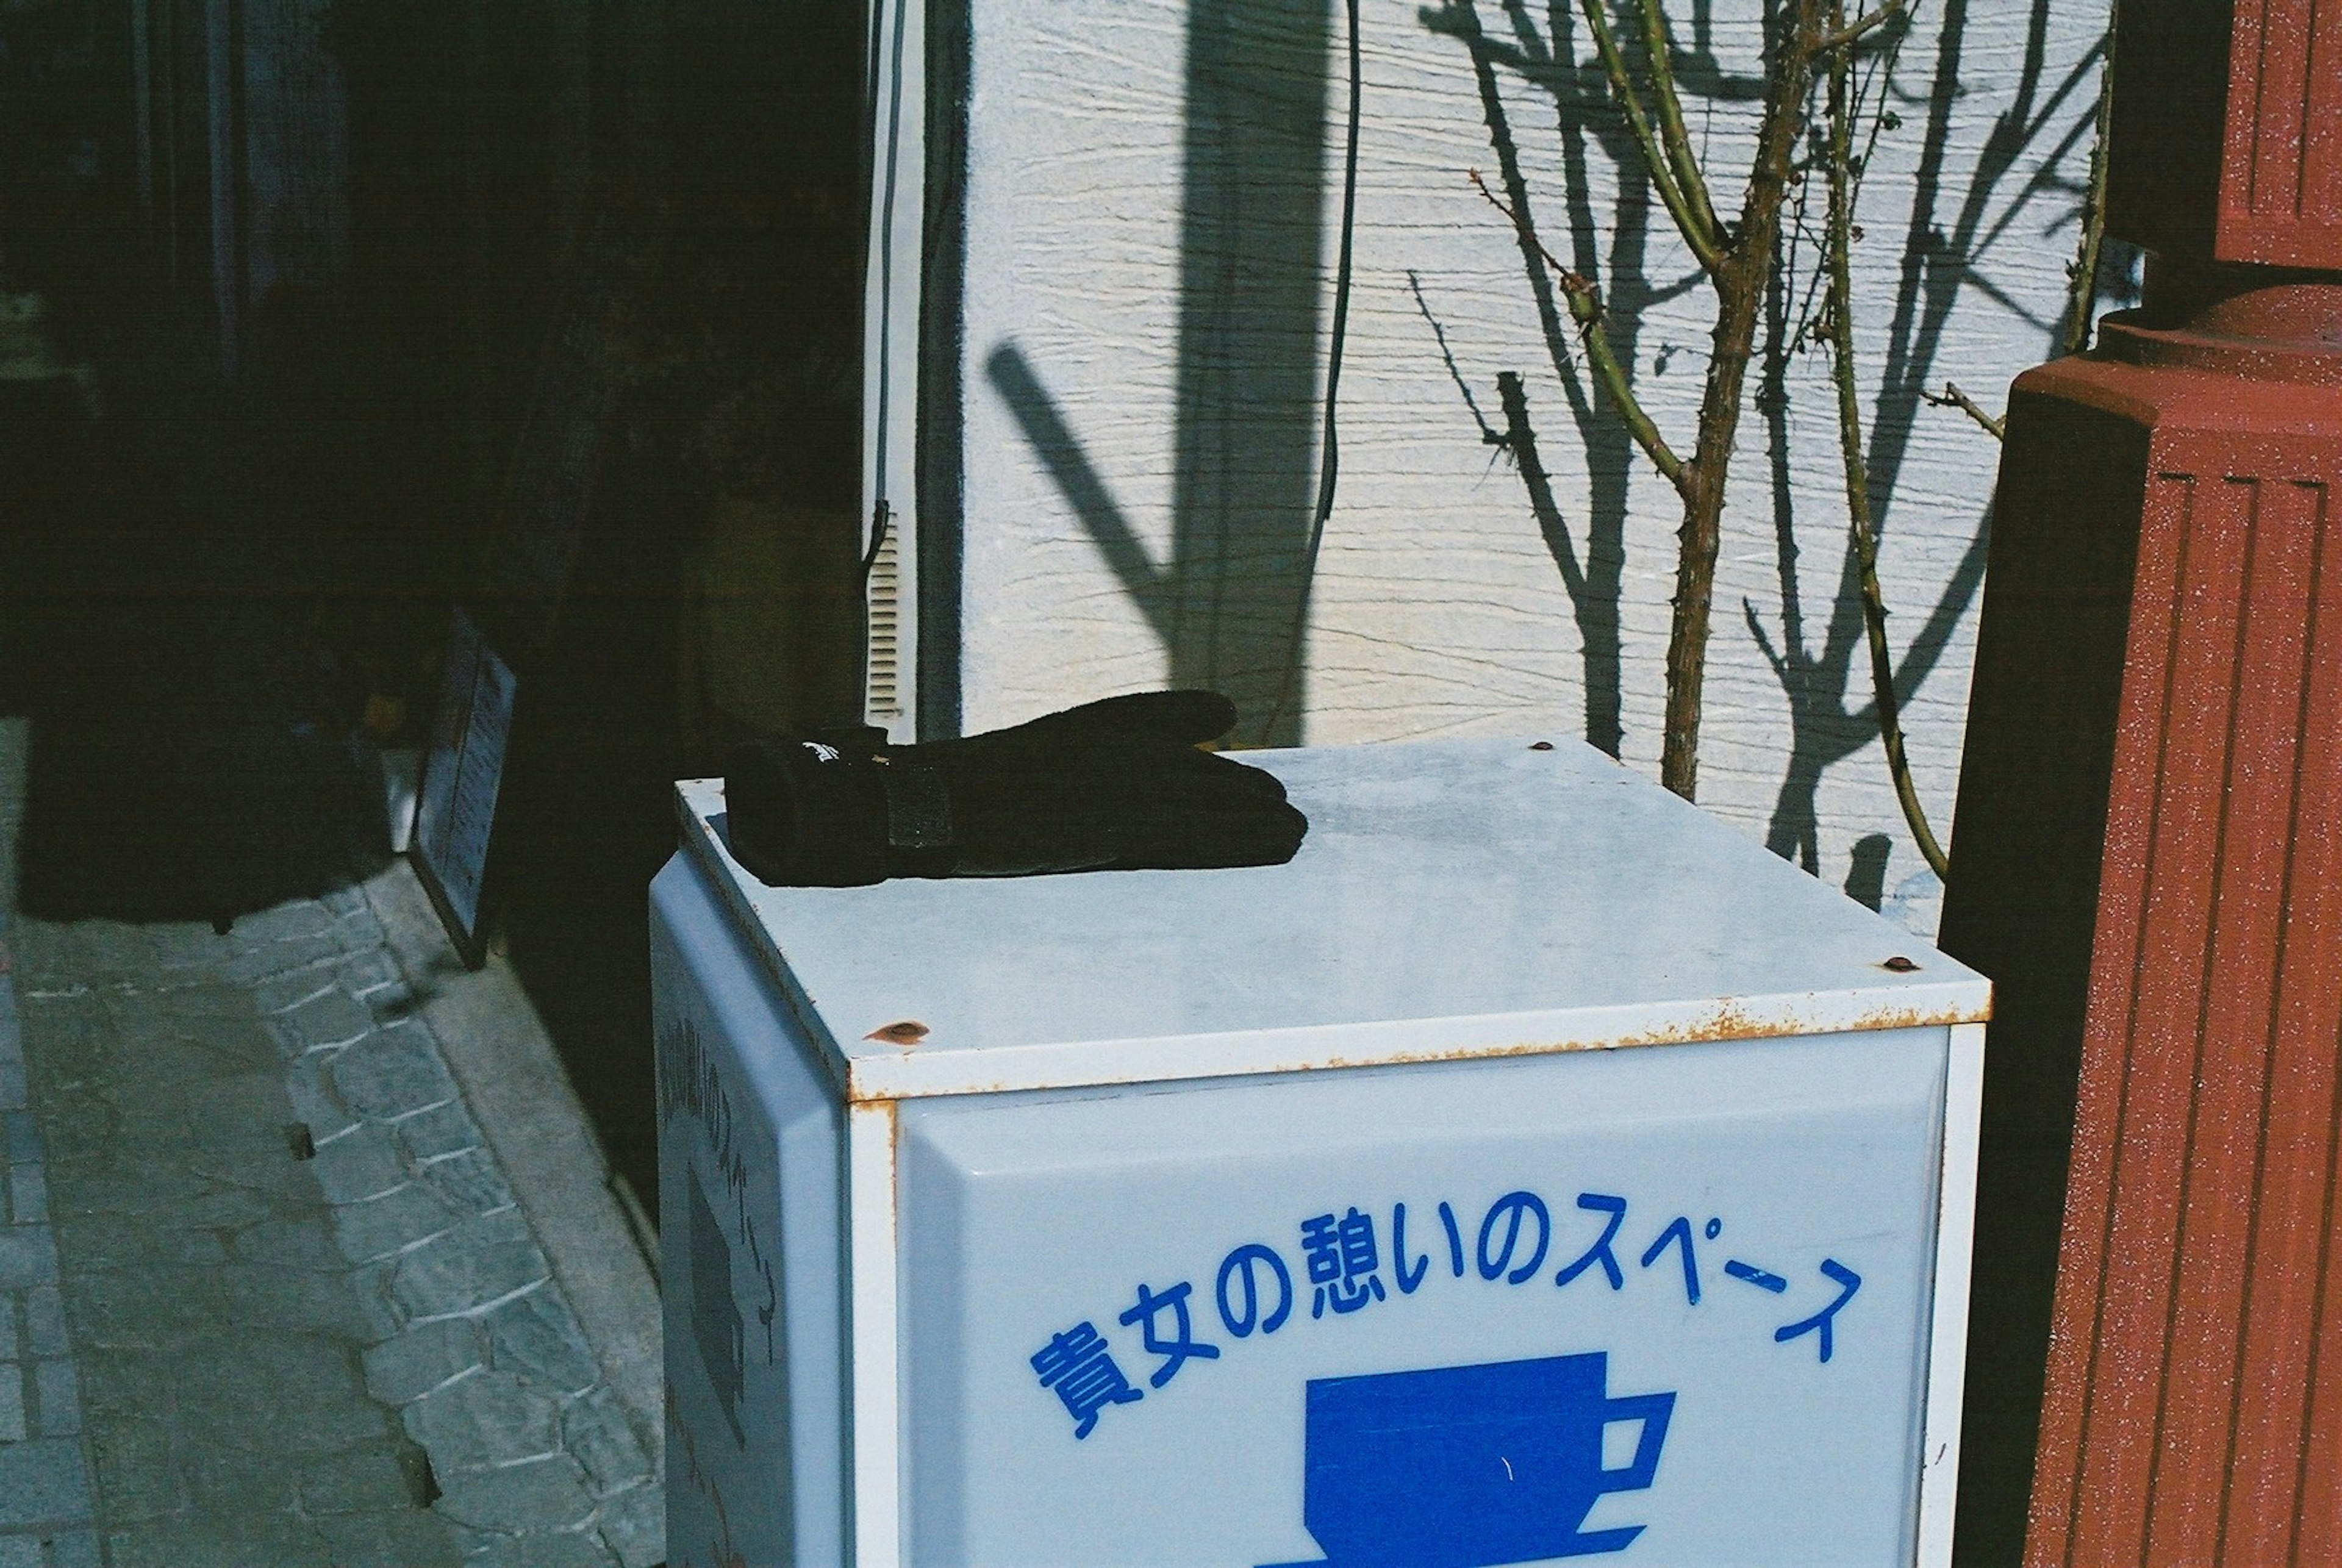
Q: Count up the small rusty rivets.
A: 3